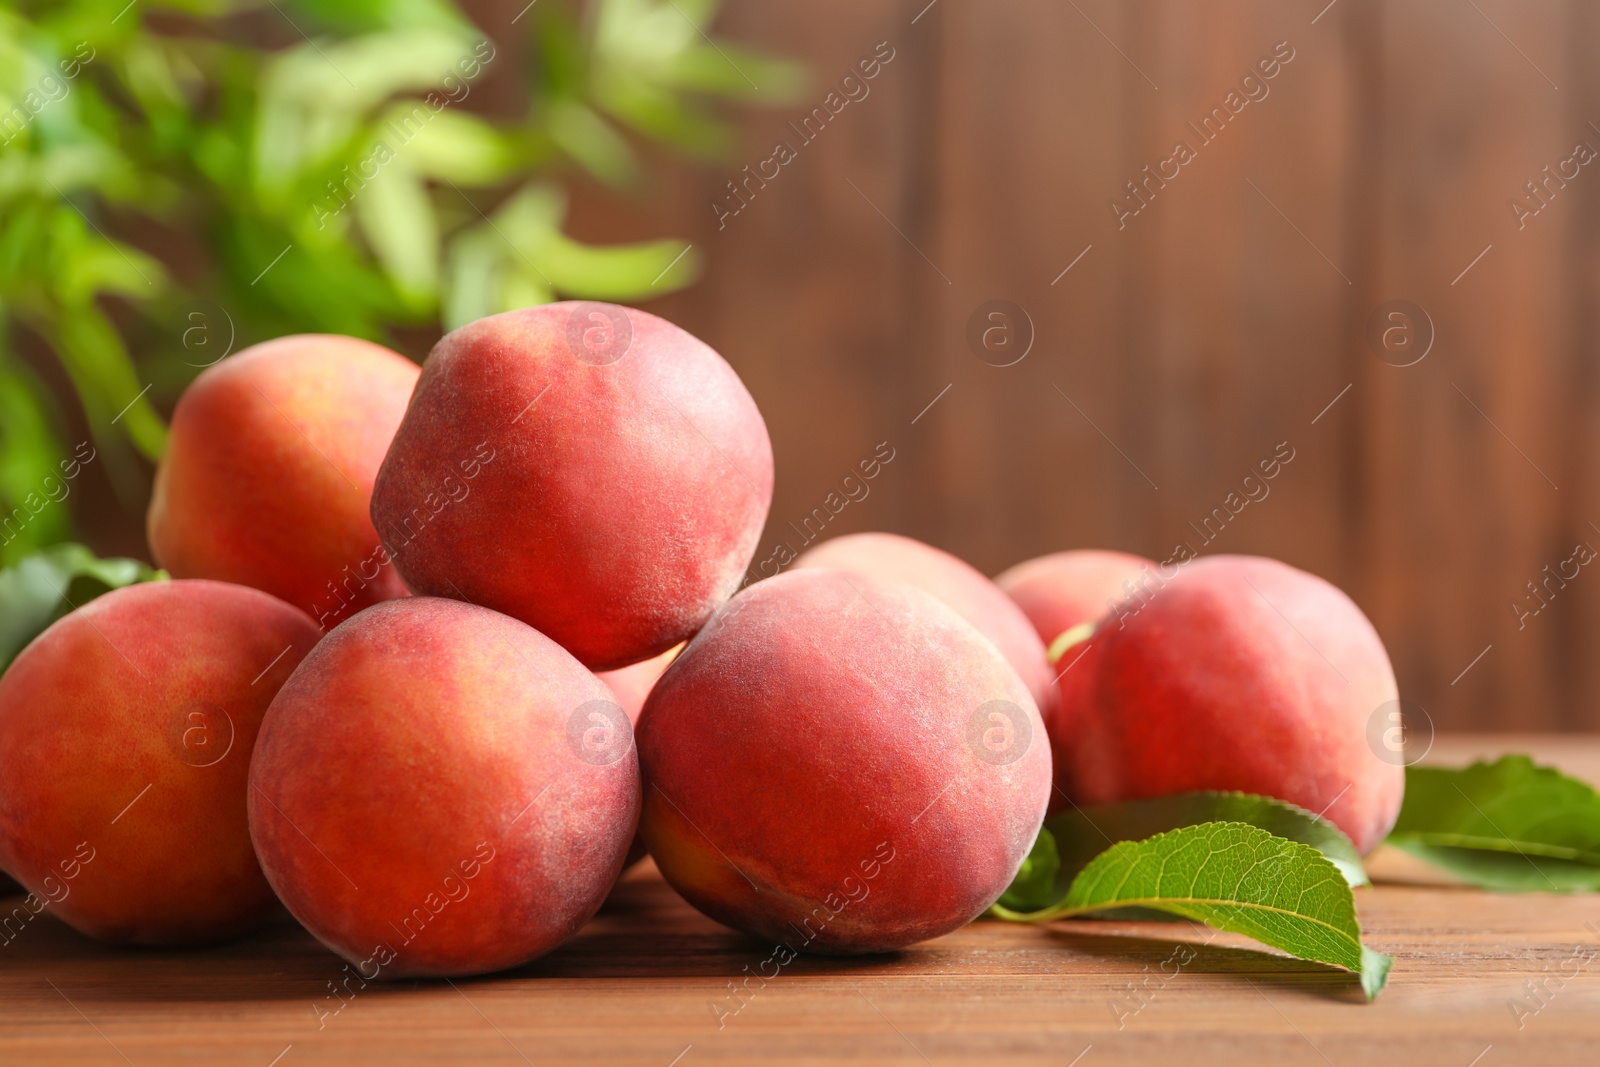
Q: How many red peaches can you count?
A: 9